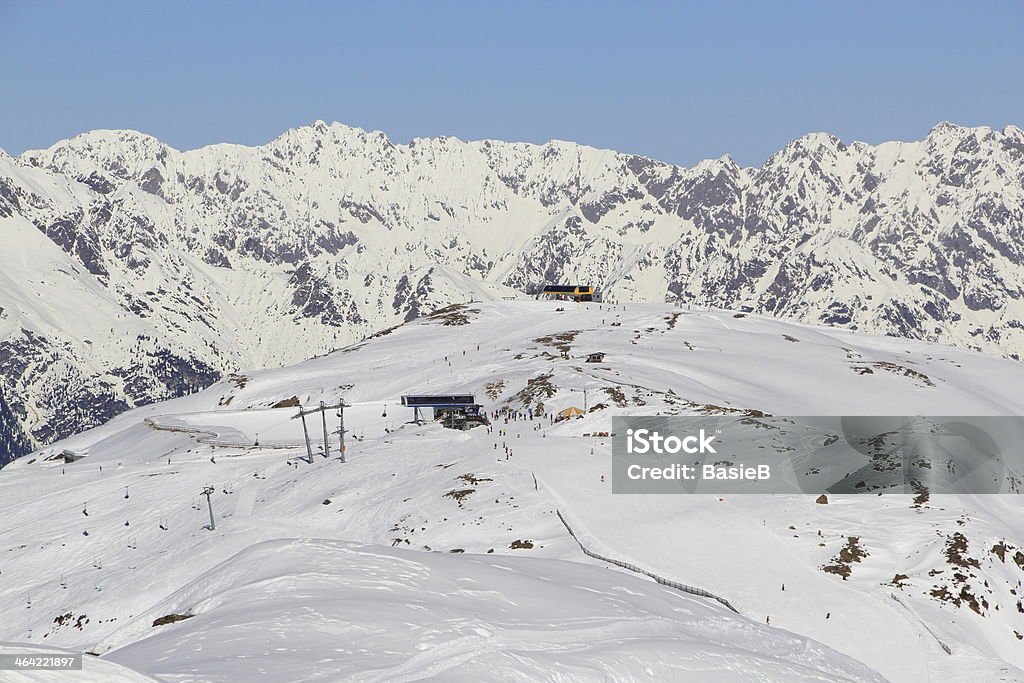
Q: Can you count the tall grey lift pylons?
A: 4